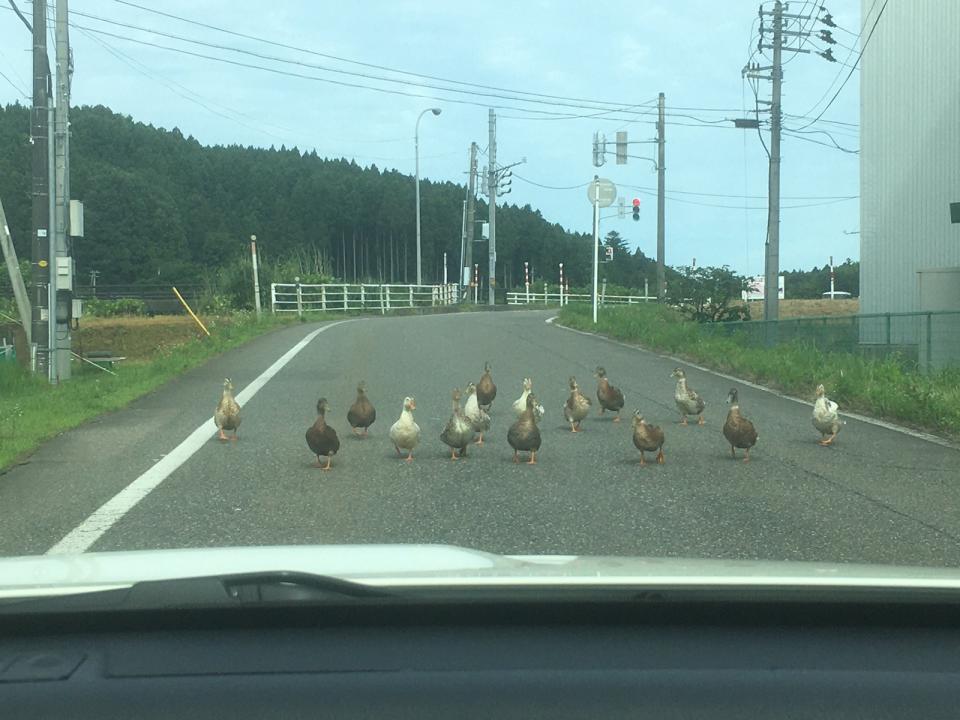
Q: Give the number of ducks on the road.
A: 15